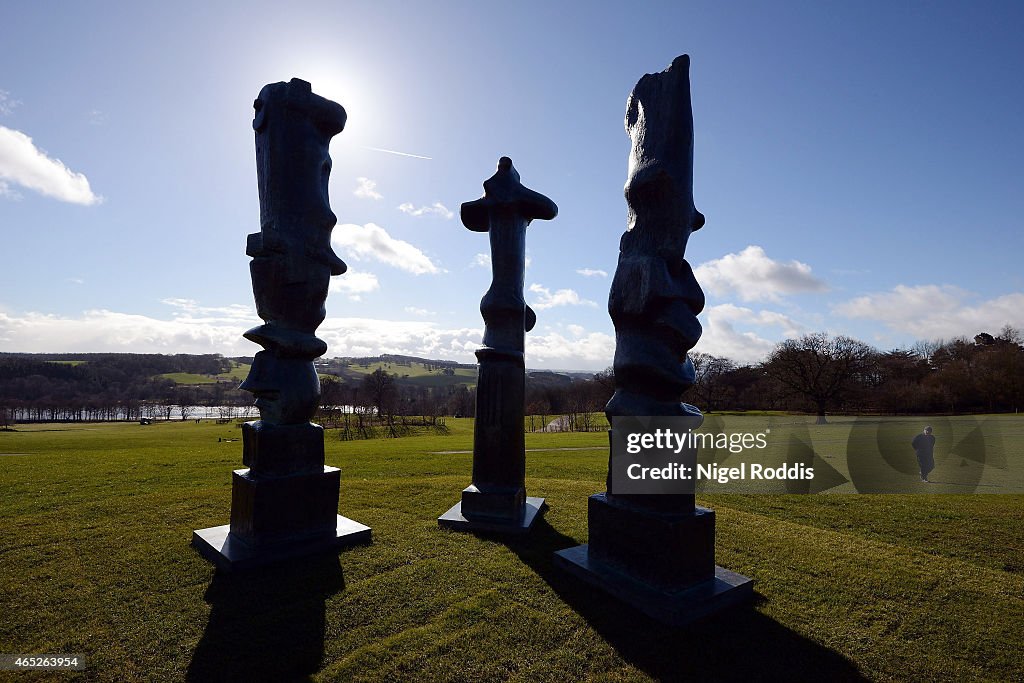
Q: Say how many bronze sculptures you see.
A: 3